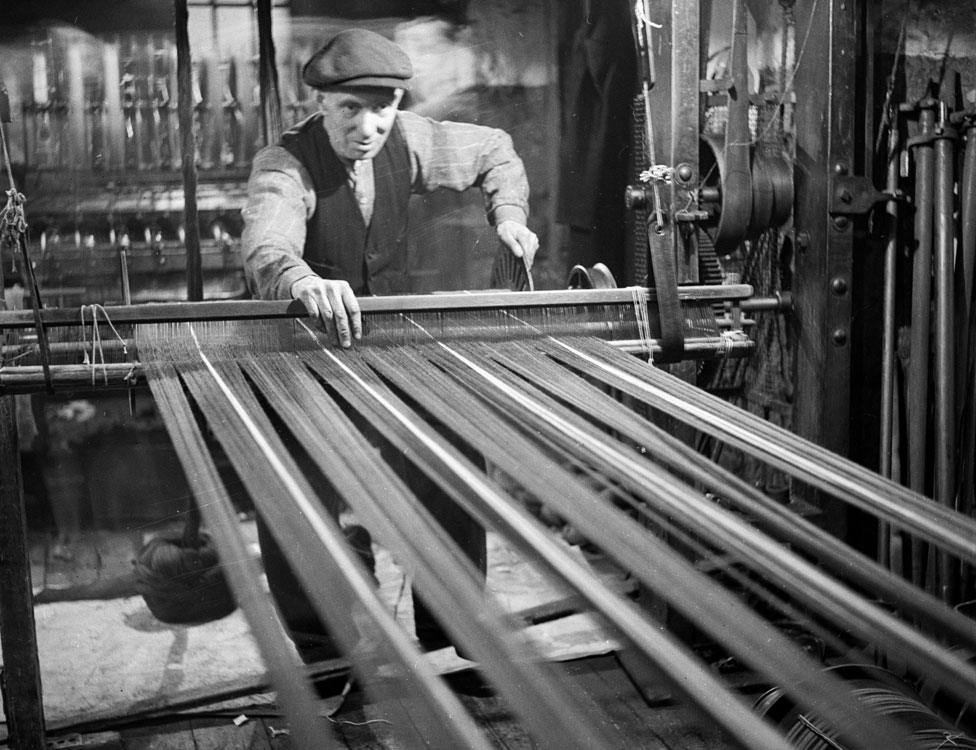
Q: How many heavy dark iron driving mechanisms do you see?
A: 1